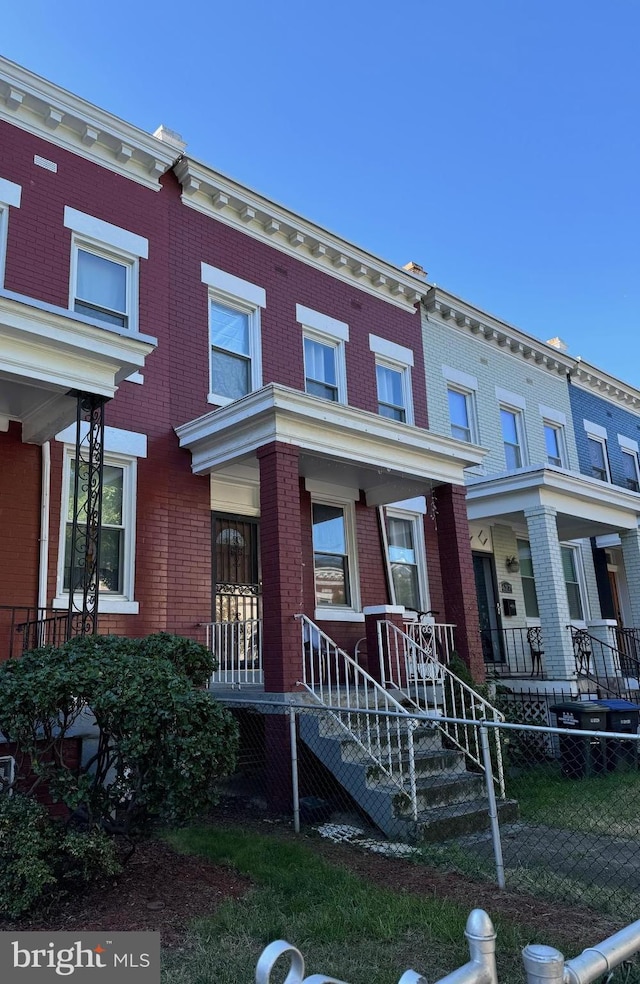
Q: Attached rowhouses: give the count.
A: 4